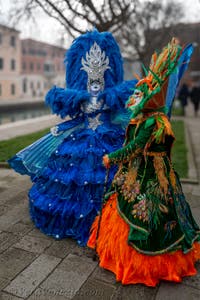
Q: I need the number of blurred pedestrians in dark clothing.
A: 2